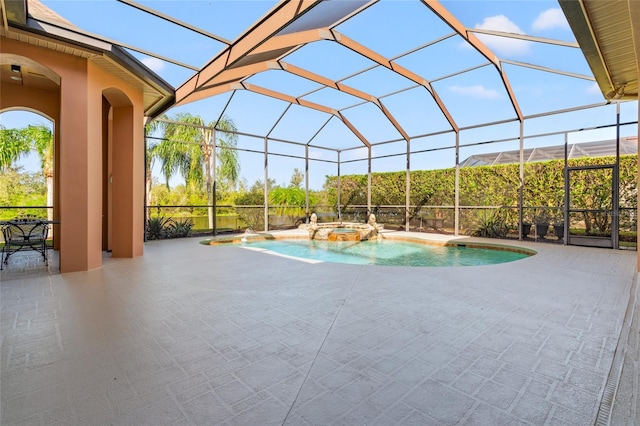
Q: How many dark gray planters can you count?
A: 3